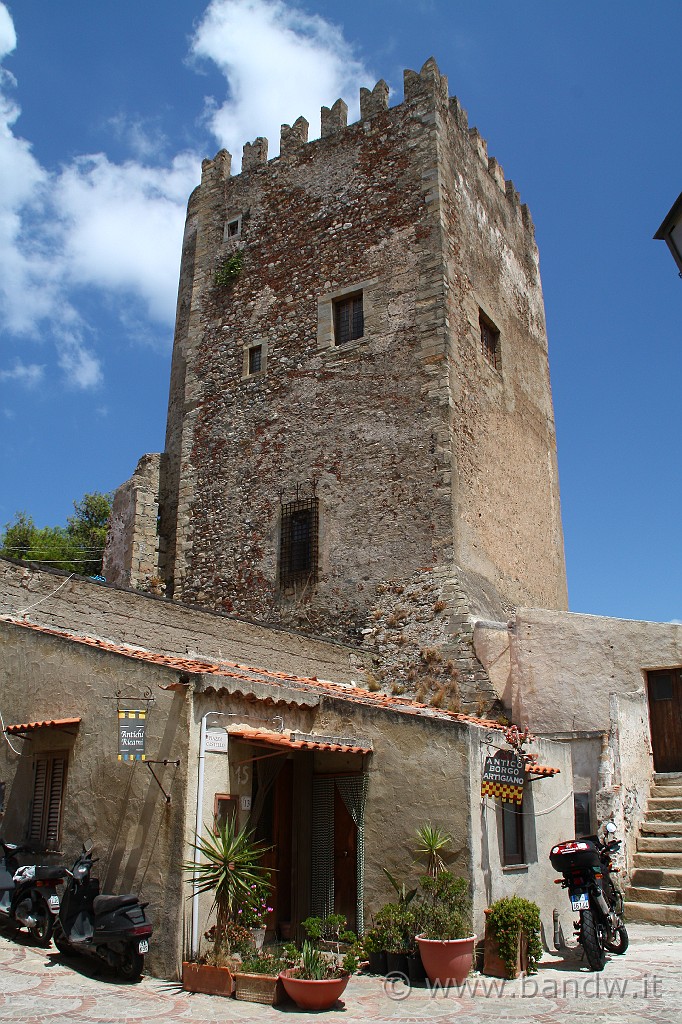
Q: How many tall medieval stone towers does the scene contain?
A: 1